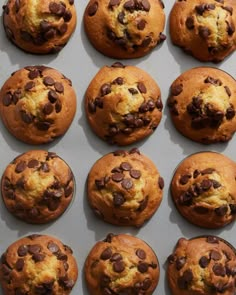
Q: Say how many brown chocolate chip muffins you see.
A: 12